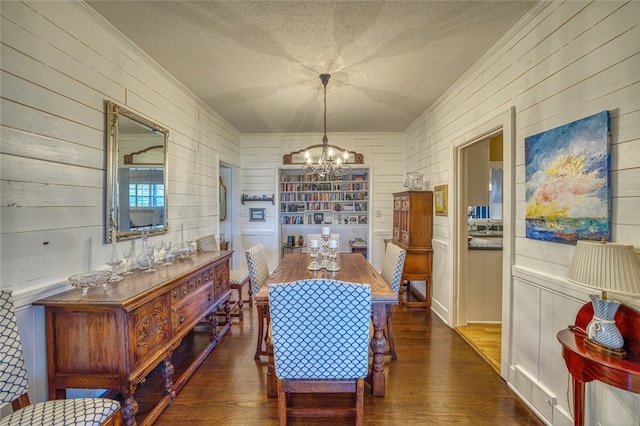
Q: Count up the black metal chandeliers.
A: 1